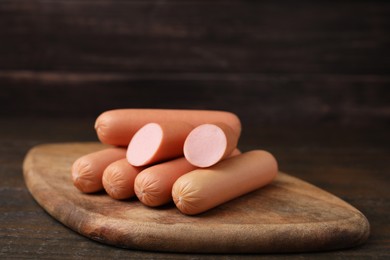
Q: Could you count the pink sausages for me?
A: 7